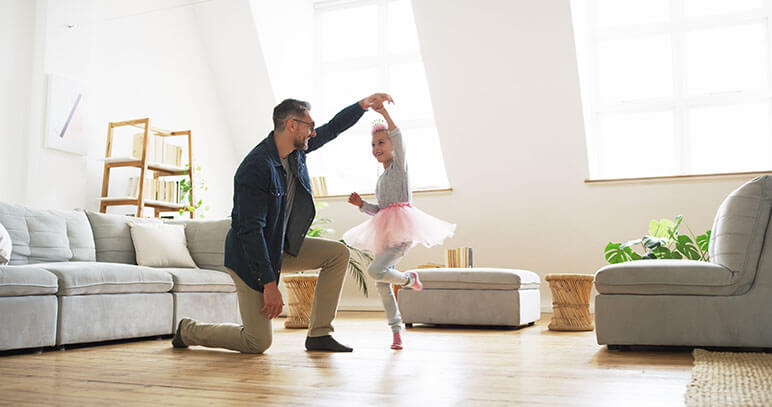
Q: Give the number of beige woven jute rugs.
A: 1